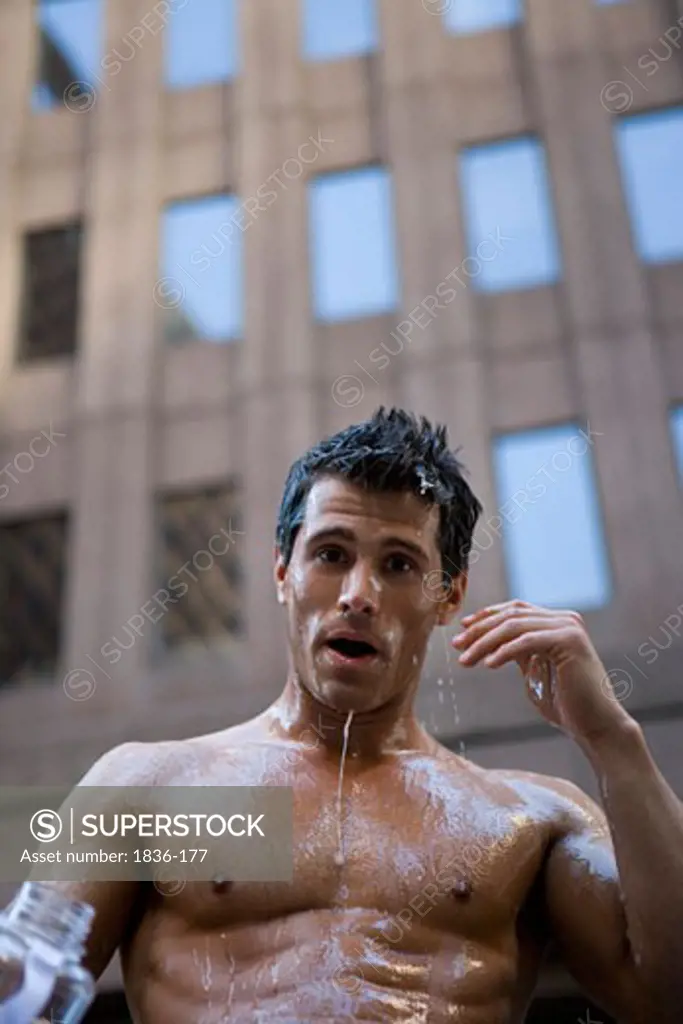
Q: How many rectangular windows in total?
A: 14